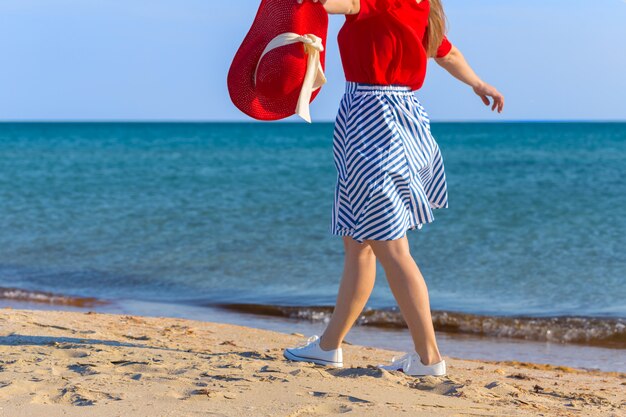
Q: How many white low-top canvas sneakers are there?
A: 2